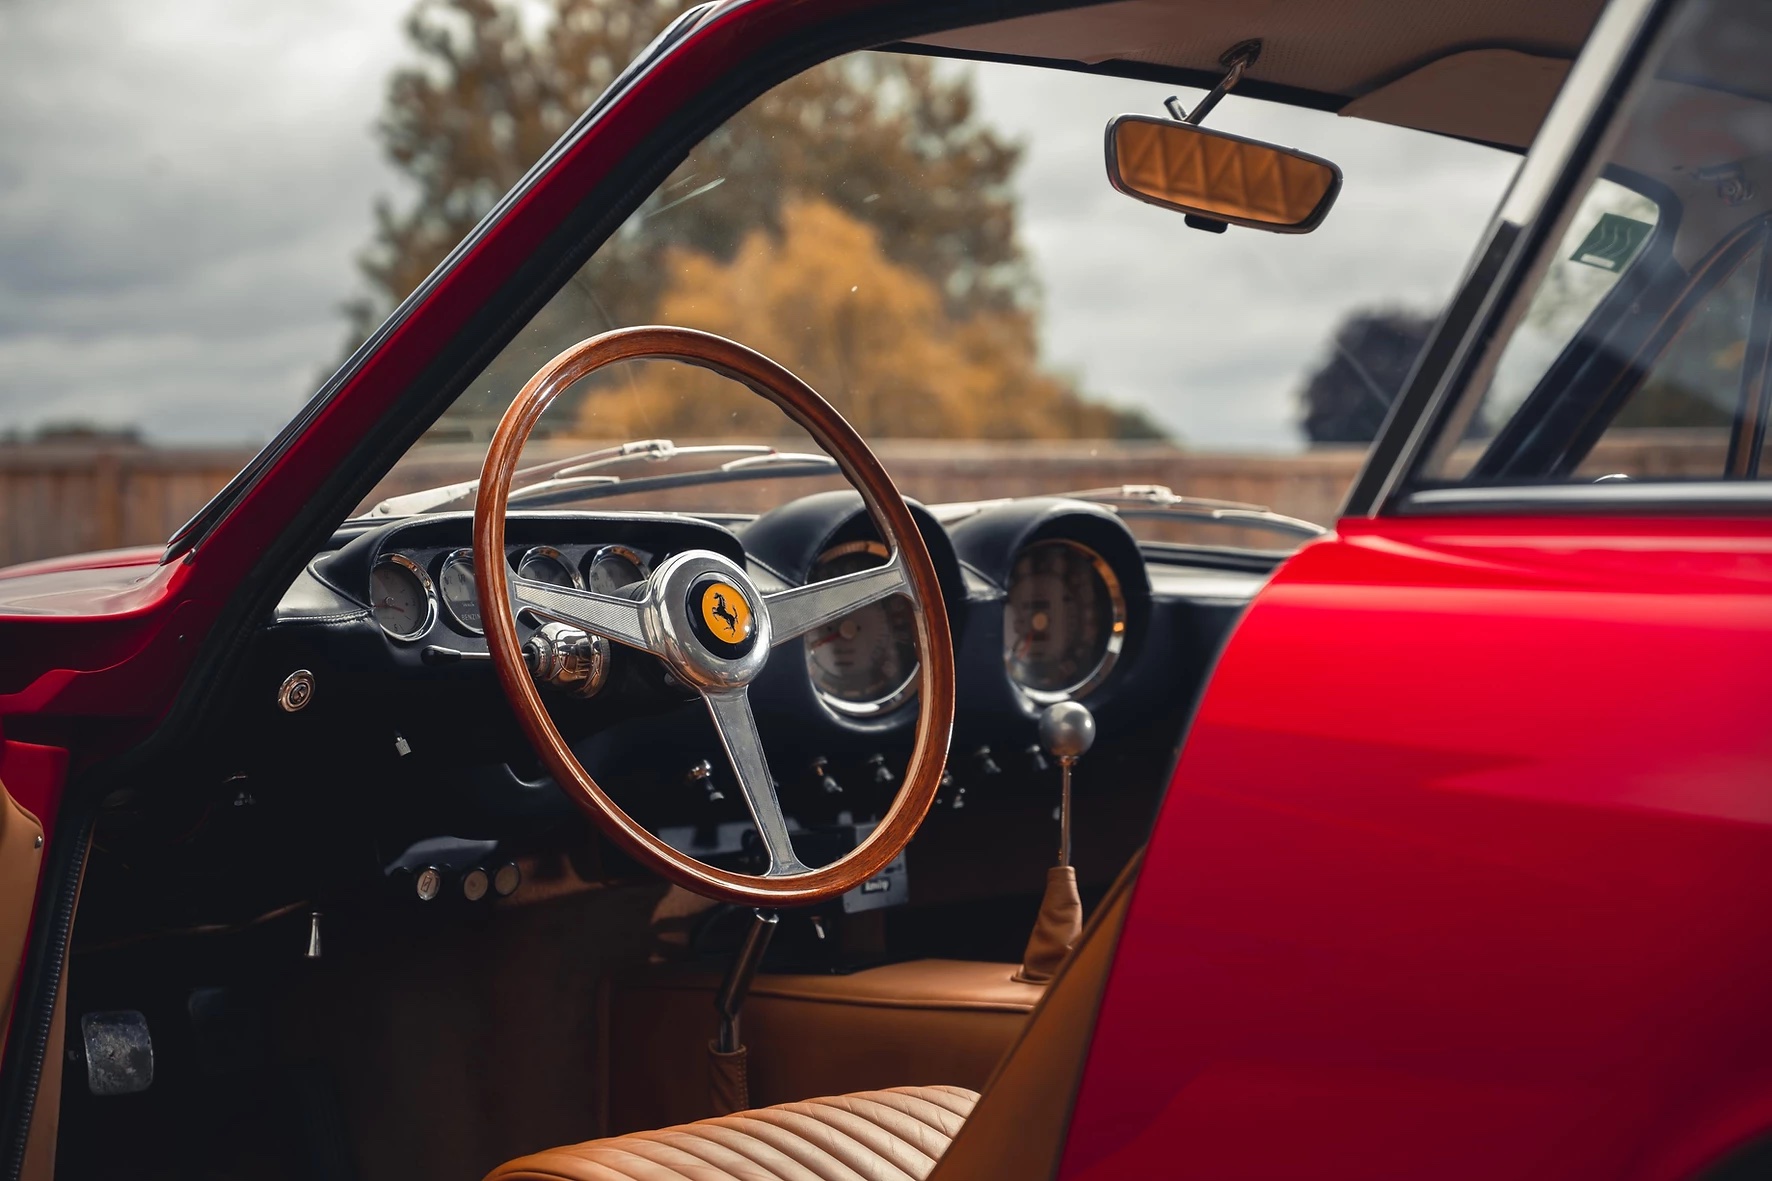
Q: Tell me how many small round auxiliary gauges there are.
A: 4